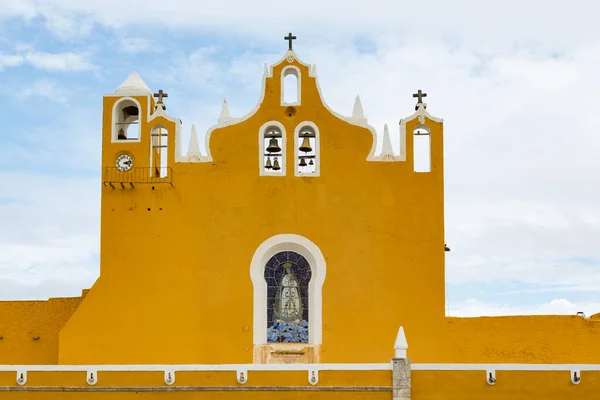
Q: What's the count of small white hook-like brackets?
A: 7